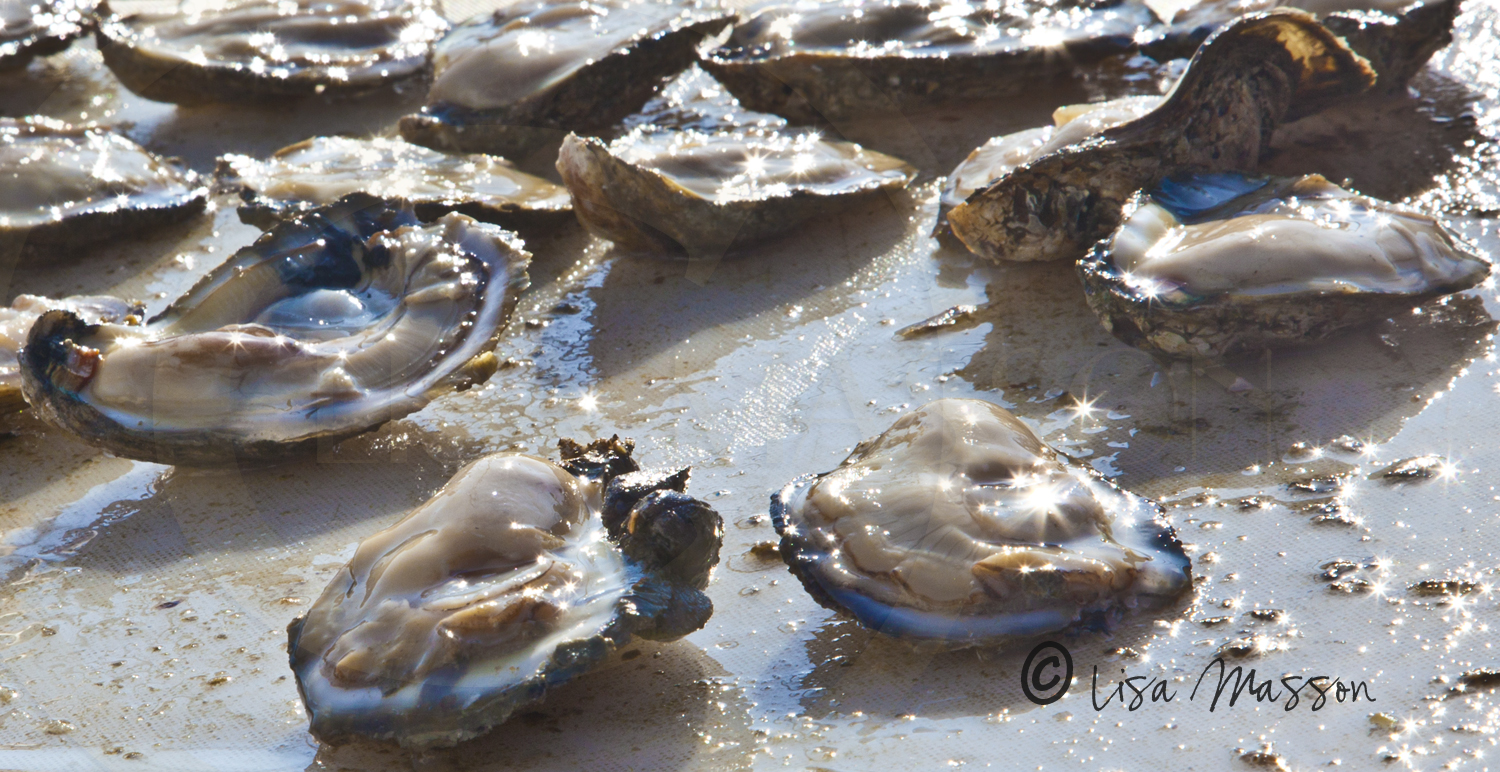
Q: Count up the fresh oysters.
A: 14